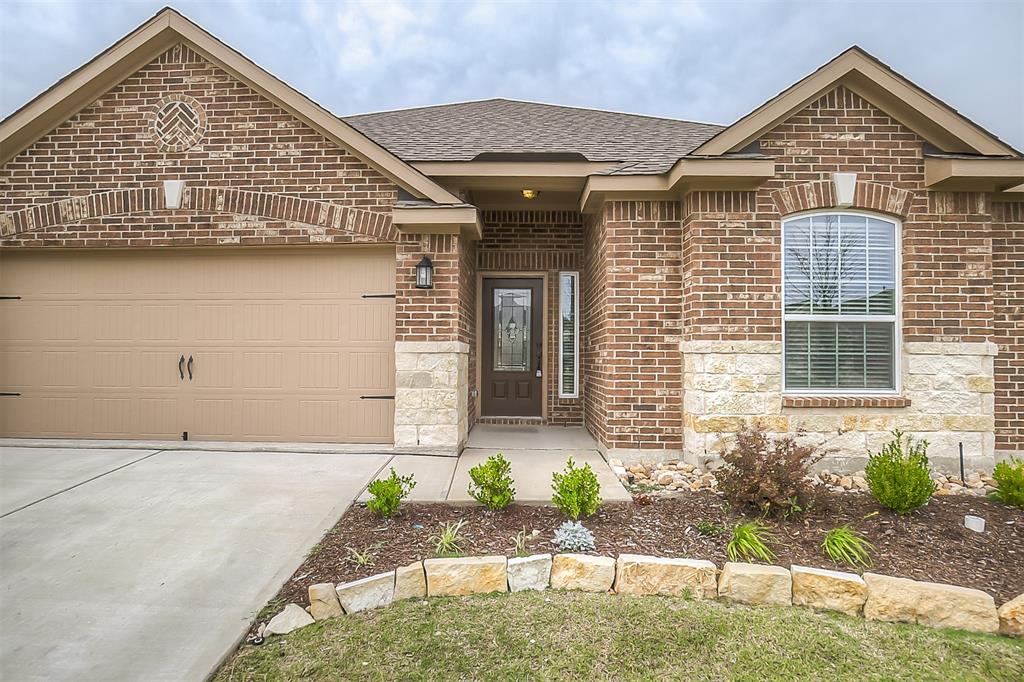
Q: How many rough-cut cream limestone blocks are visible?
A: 12